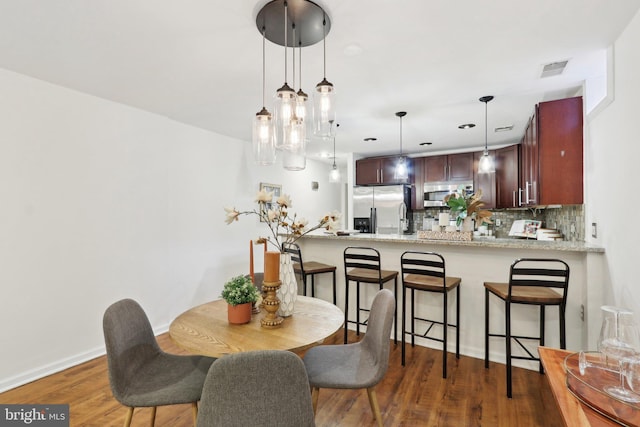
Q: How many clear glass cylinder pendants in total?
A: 5